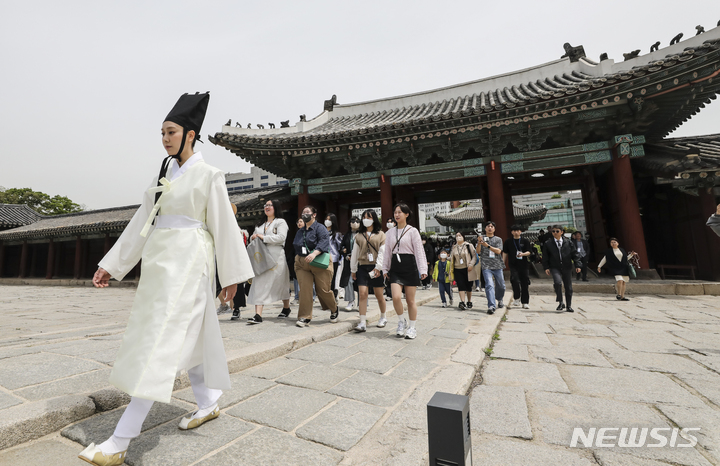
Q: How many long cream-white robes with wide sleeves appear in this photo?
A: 1